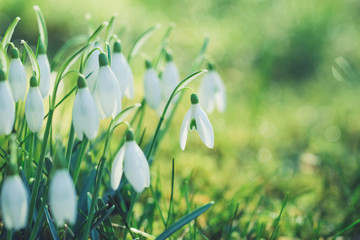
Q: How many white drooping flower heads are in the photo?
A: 15